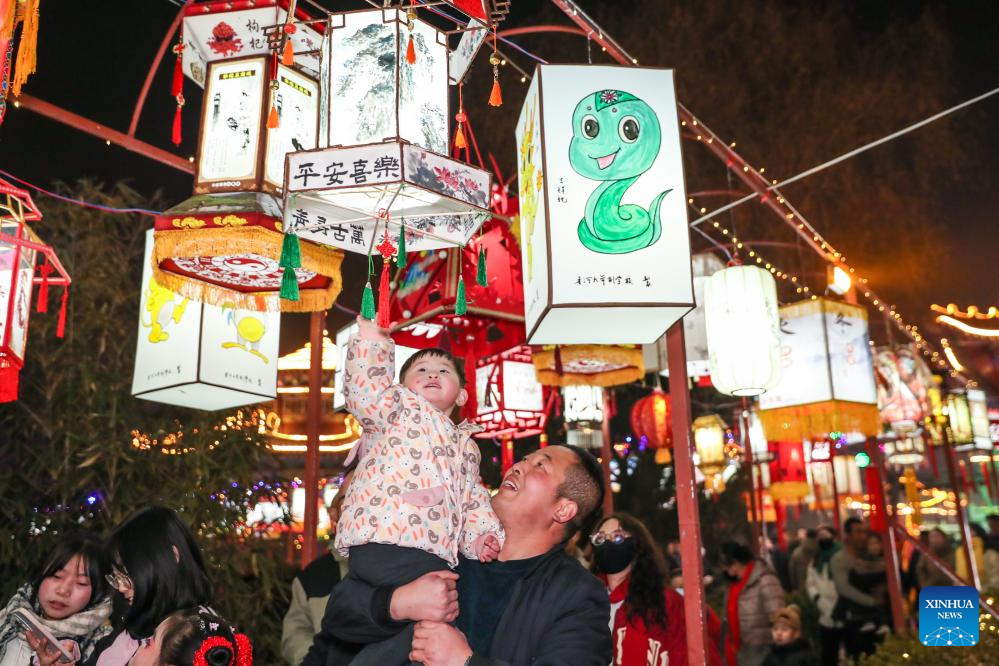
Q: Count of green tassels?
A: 6